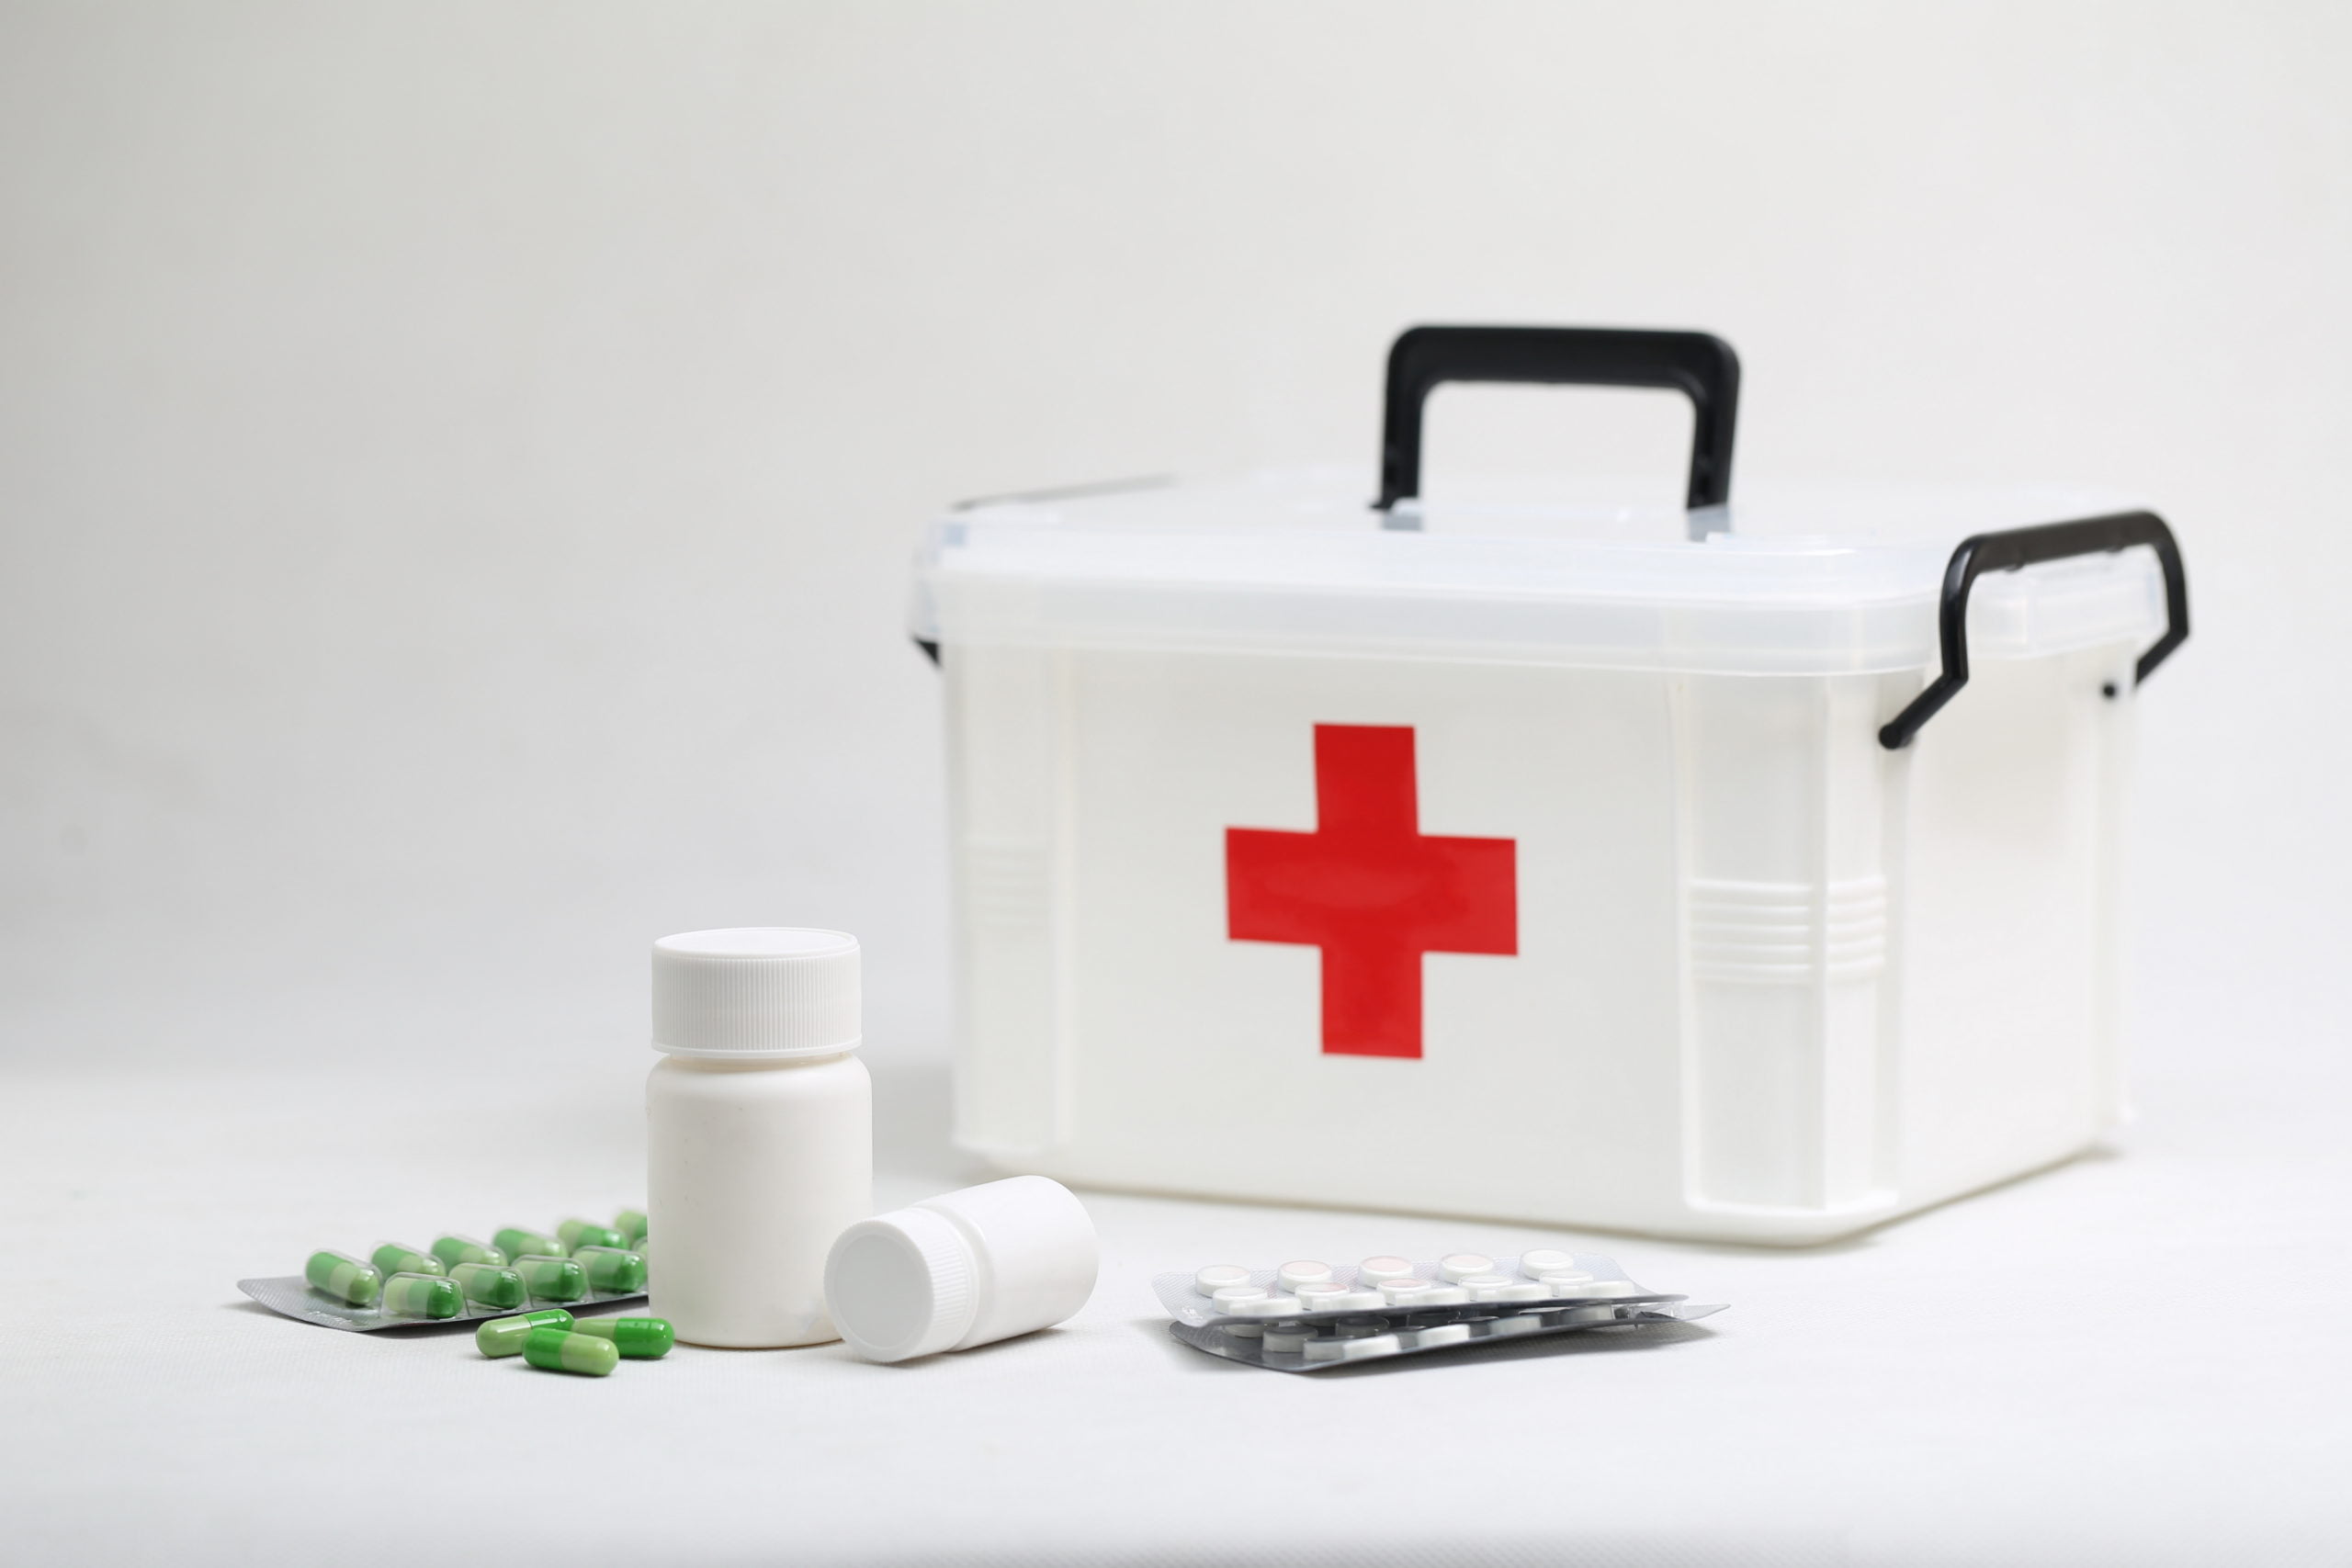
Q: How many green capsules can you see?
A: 14